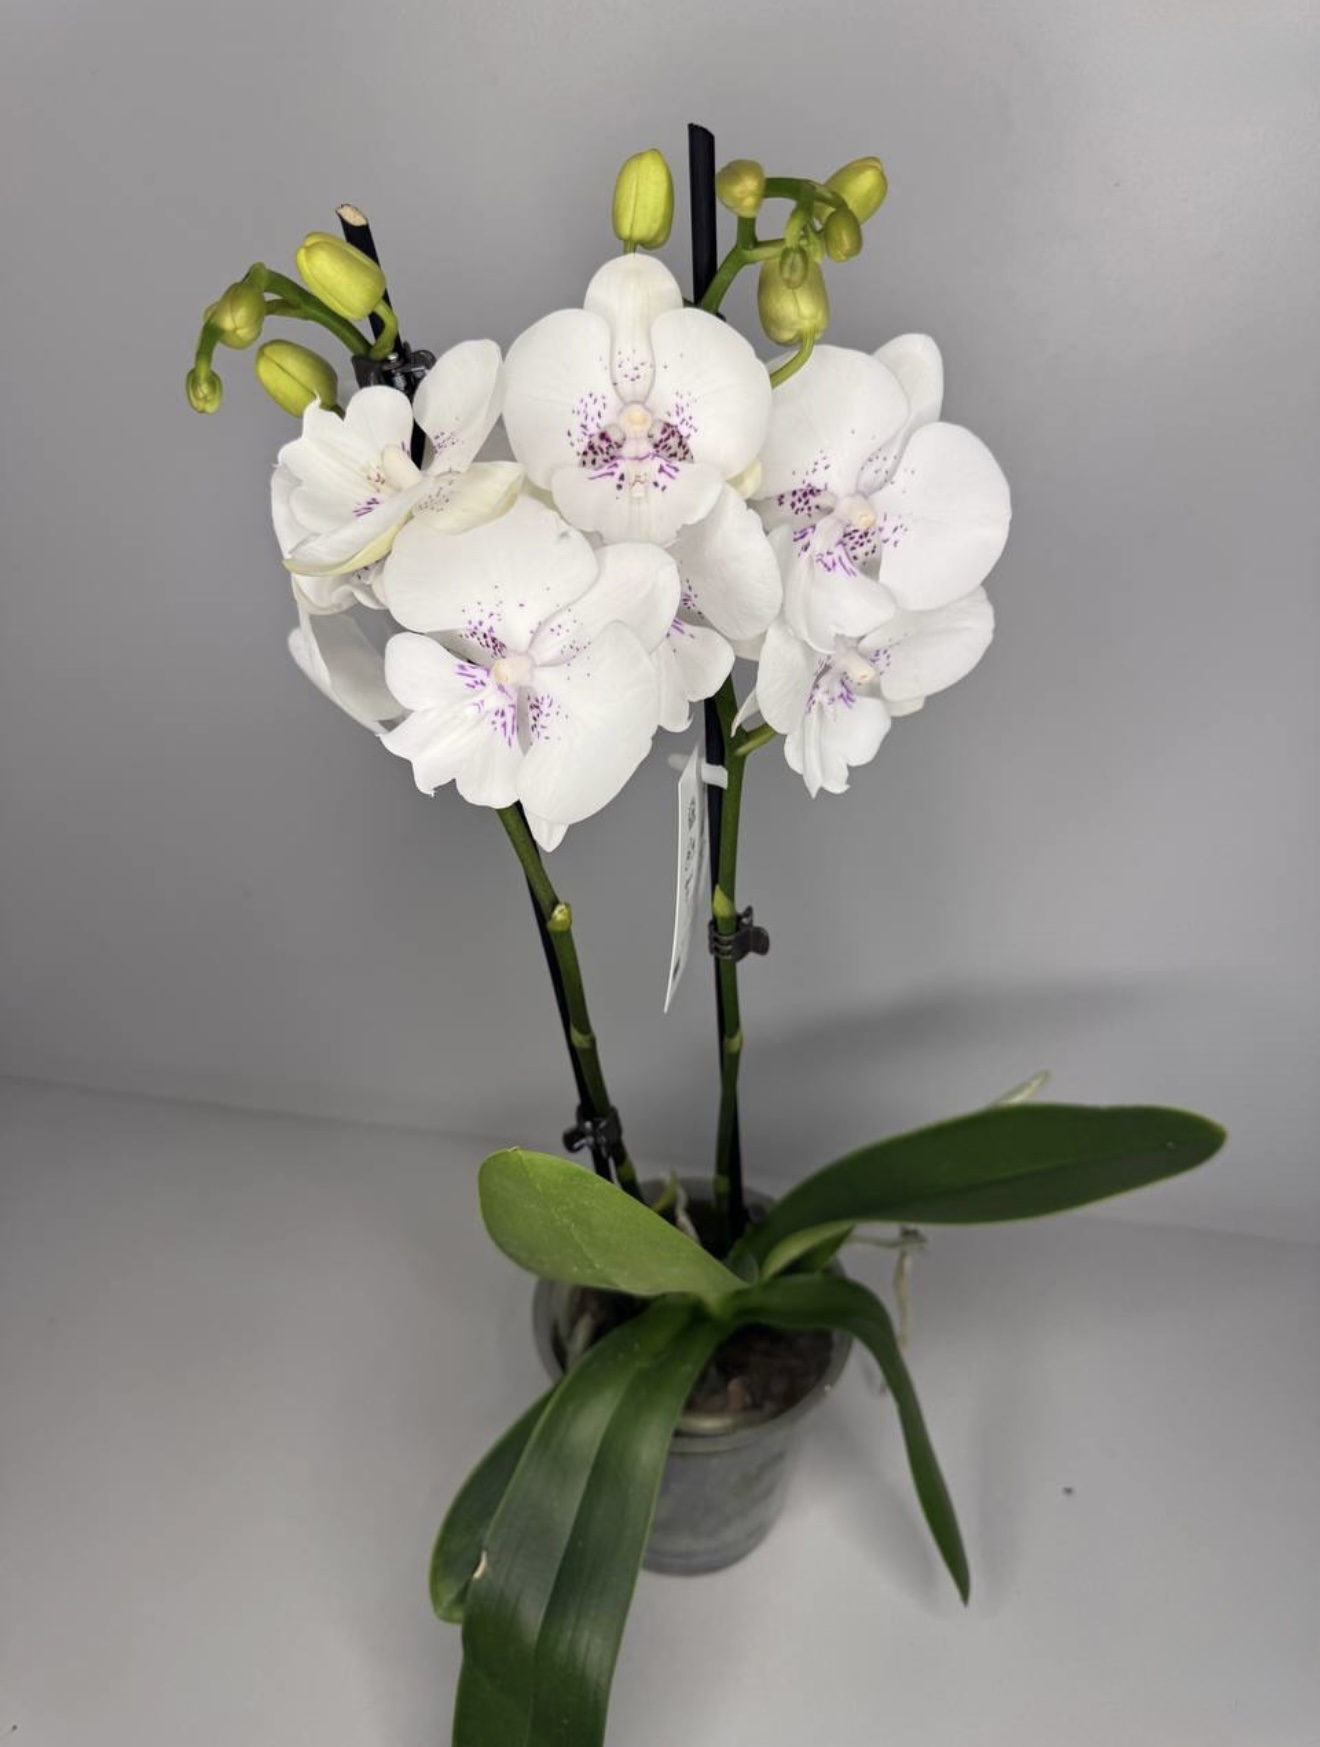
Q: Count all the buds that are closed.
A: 10